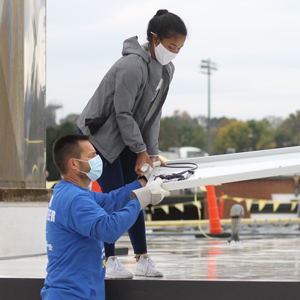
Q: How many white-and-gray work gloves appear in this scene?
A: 2